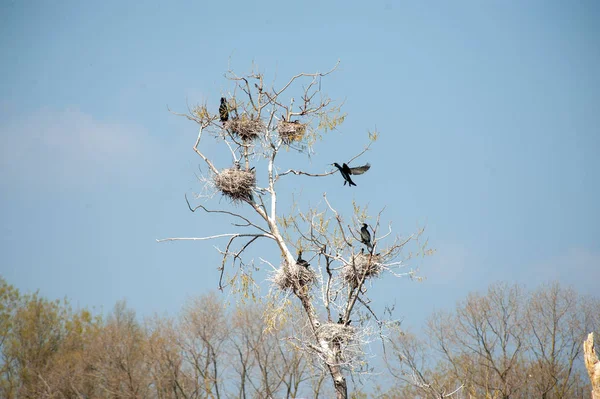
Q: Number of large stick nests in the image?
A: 6